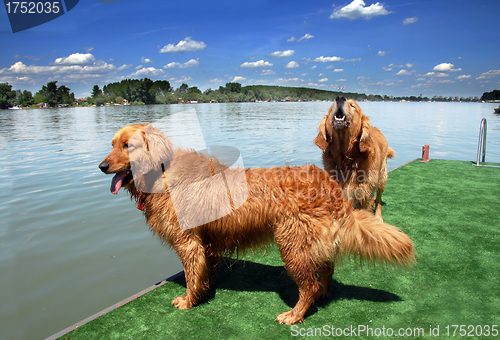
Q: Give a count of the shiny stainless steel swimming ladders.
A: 1